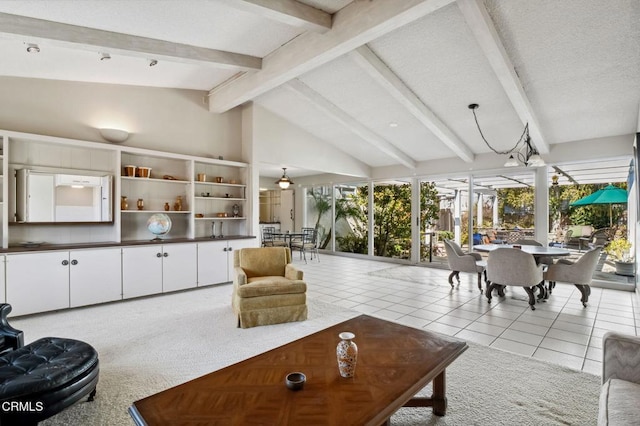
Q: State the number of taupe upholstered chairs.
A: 4